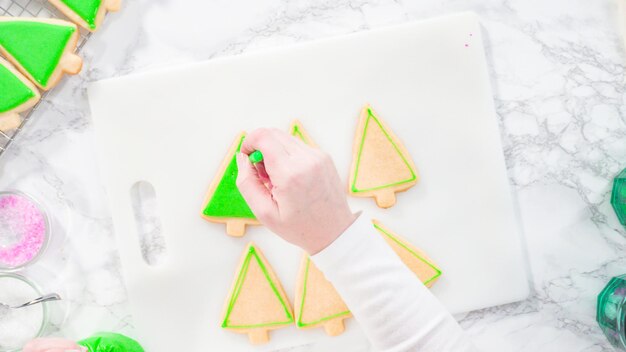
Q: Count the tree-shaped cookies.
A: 9